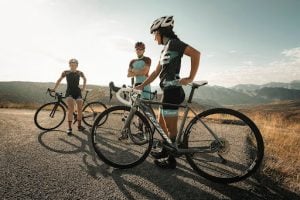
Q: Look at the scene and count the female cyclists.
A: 2